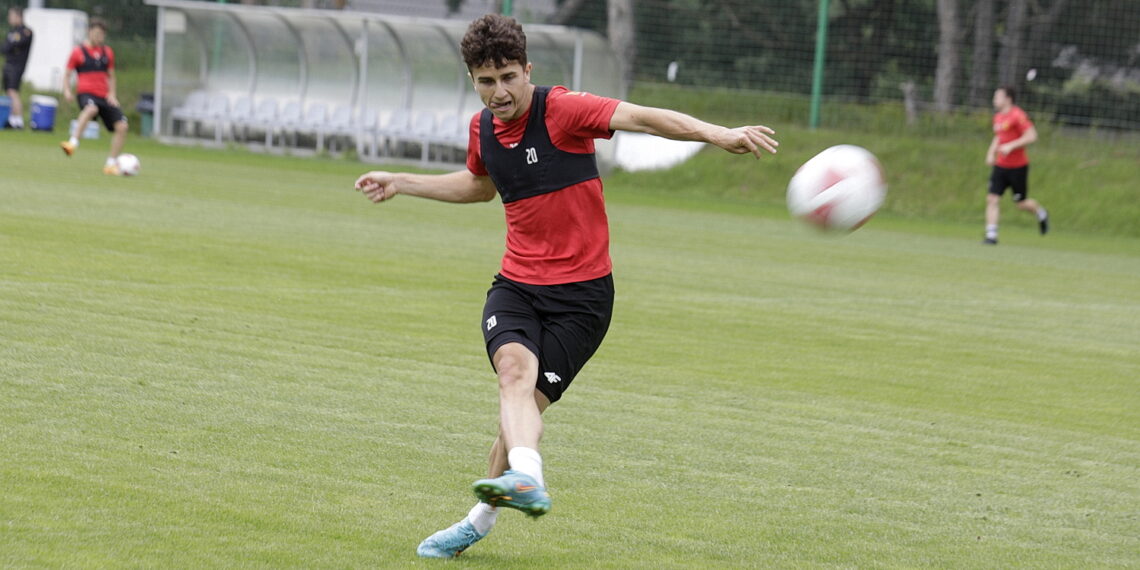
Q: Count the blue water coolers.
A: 2